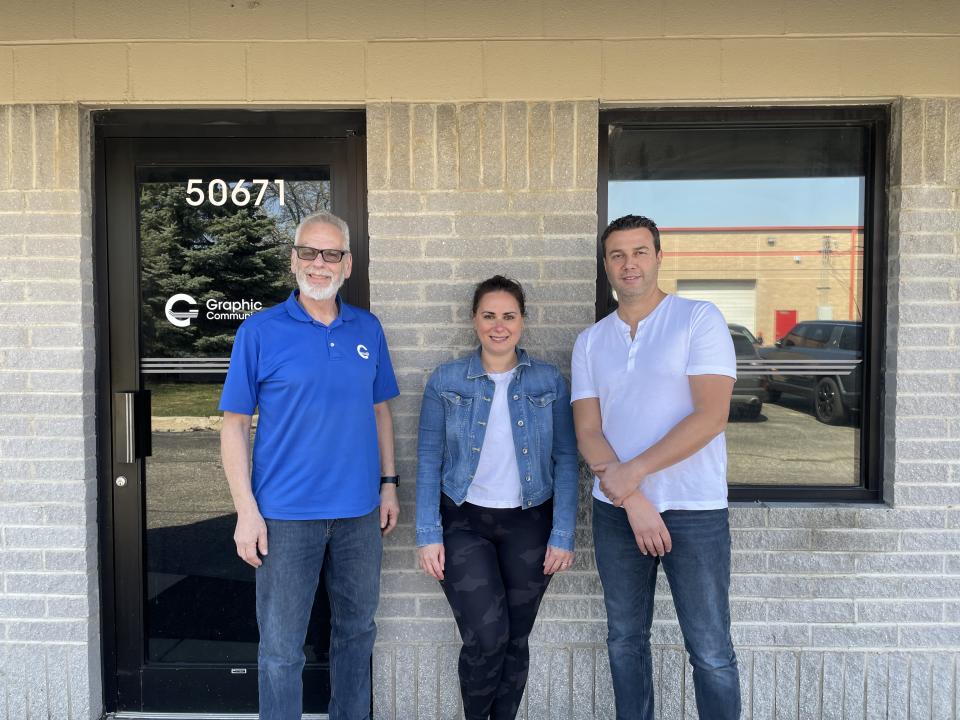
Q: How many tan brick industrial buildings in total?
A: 1